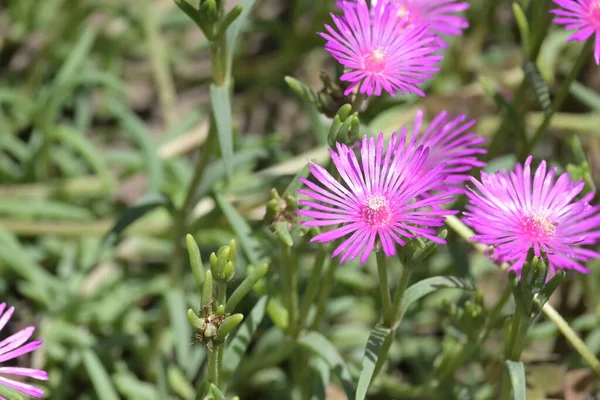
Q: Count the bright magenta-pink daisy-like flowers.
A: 7